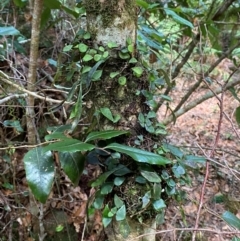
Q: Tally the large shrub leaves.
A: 5